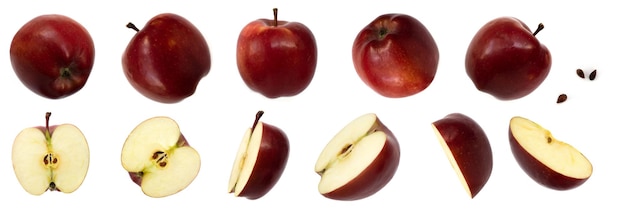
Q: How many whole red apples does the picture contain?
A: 5